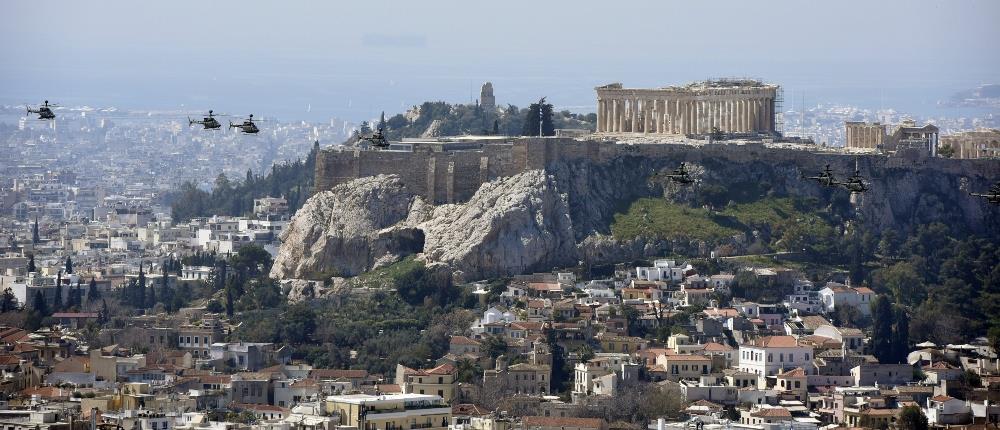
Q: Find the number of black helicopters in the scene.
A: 8